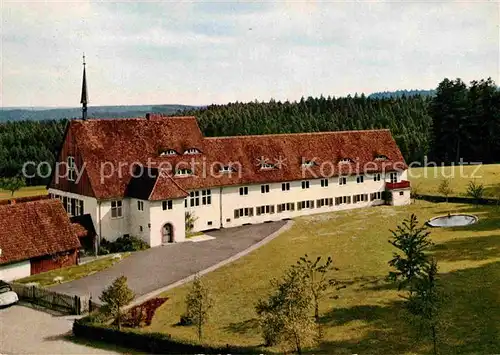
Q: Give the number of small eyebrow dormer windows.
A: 8